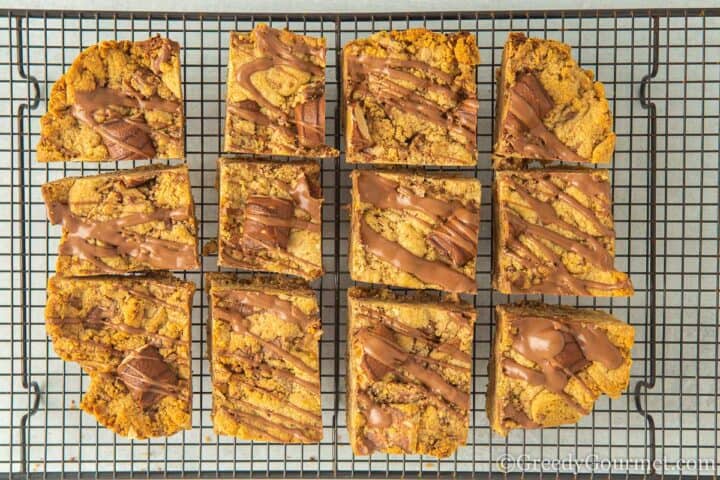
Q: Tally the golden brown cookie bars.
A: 12